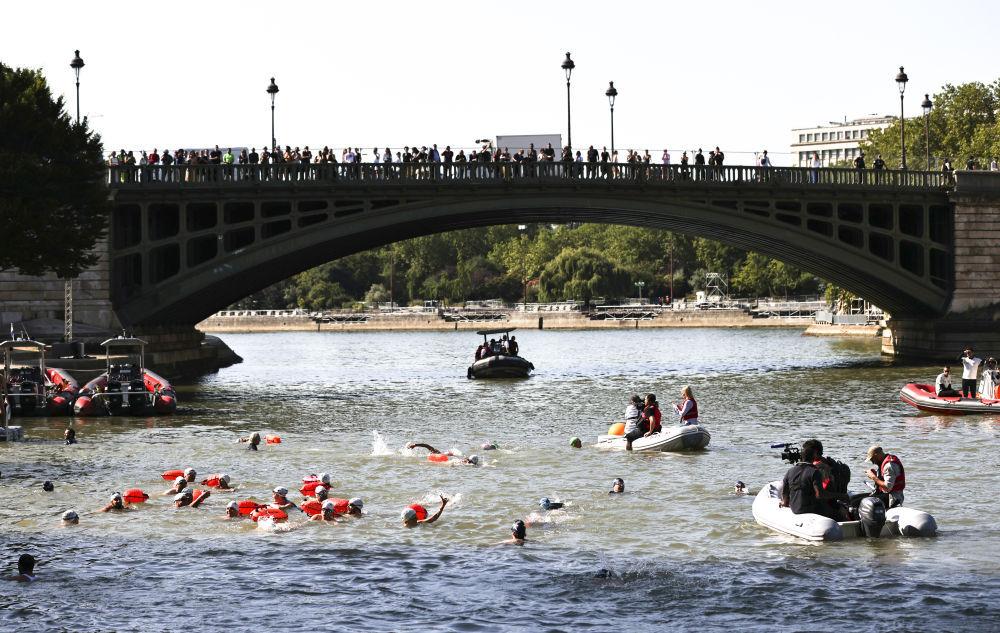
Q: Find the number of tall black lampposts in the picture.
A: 6